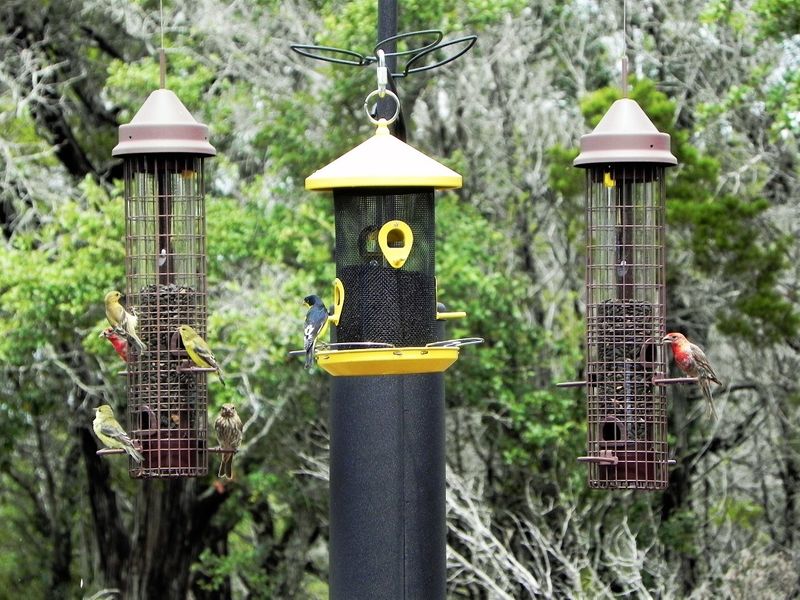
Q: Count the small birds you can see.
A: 7